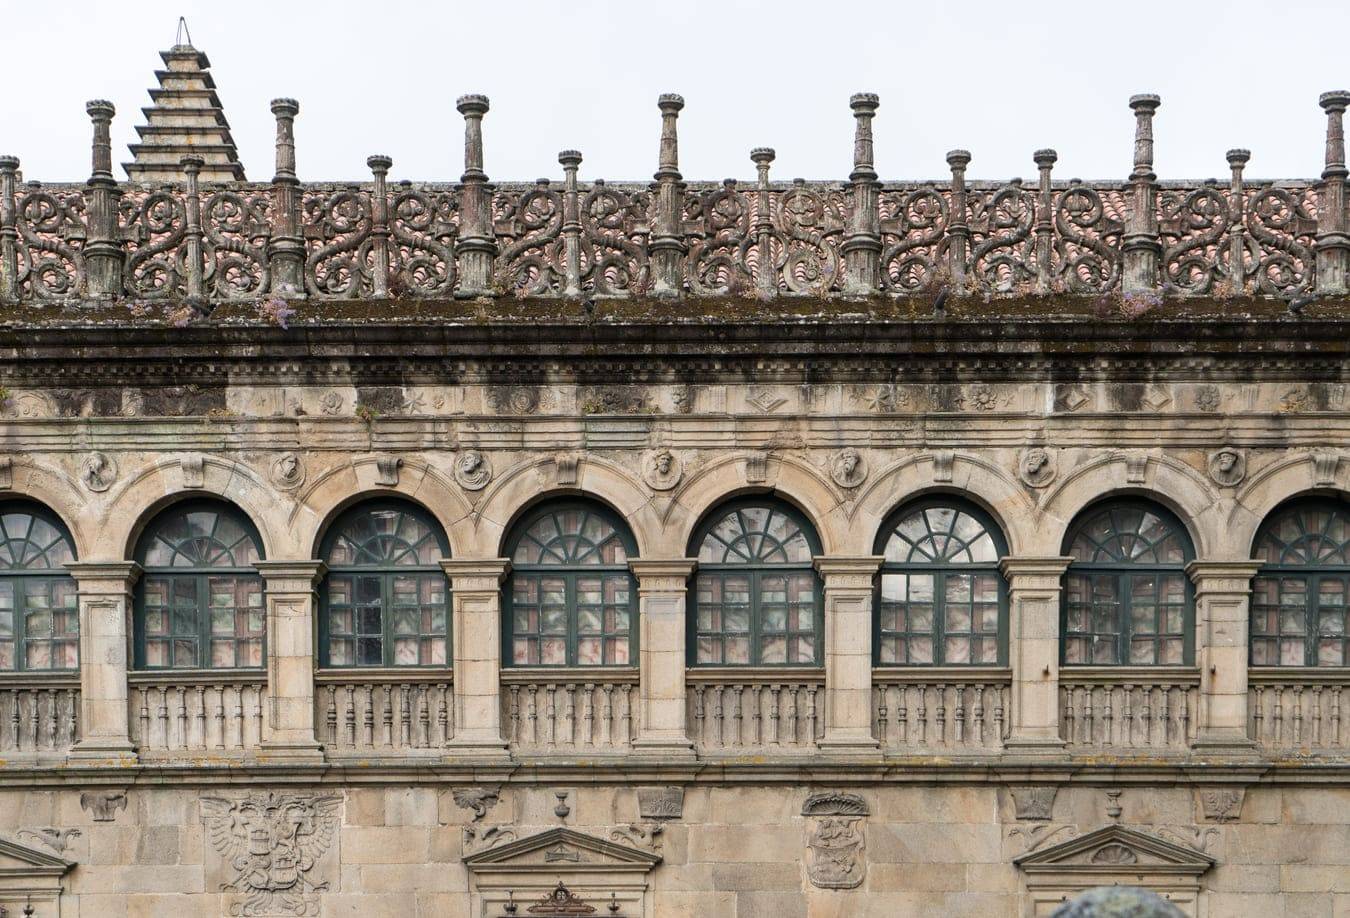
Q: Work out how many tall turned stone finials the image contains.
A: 7